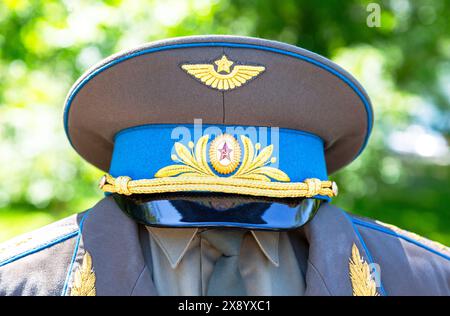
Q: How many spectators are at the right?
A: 0